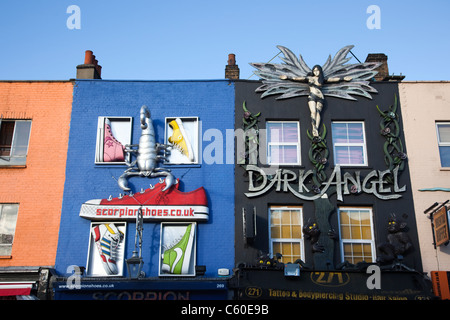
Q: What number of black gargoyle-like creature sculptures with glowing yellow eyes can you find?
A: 3